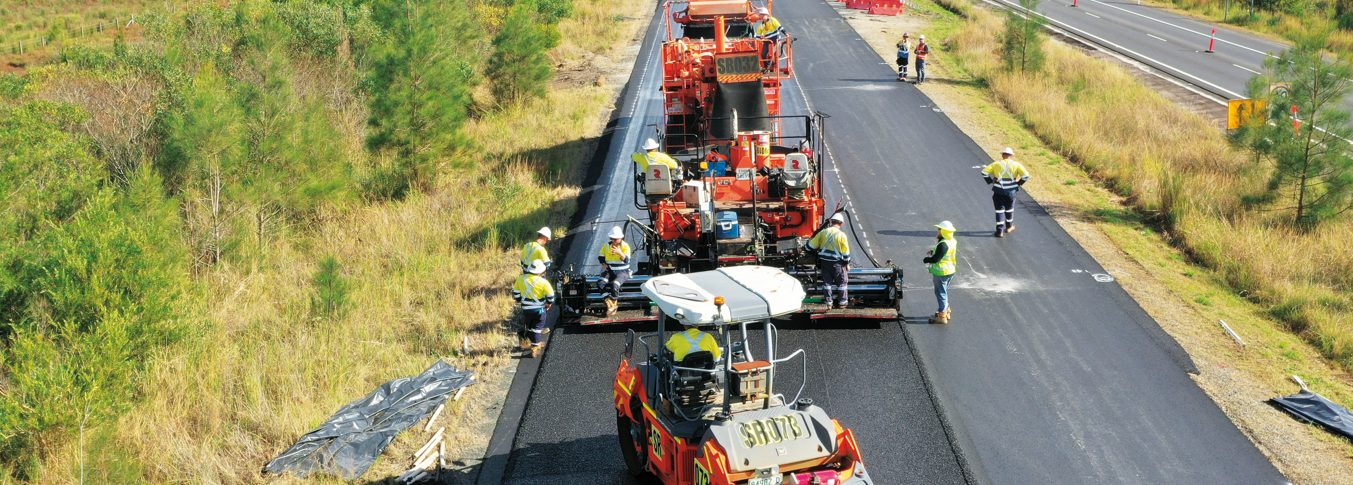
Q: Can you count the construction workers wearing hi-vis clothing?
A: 11